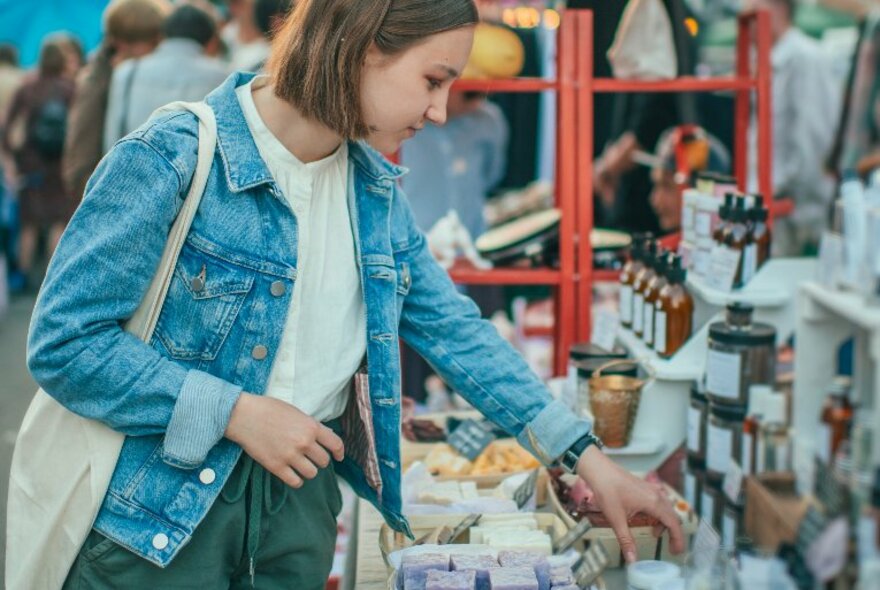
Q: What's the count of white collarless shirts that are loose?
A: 1